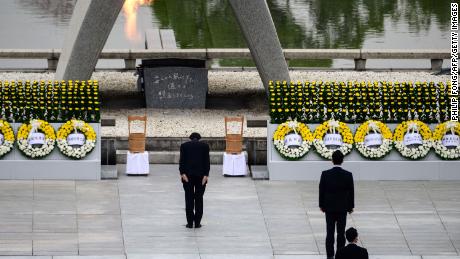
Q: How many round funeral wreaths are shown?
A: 8